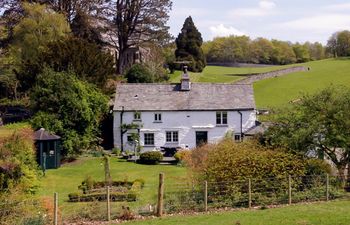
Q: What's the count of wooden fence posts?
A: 7